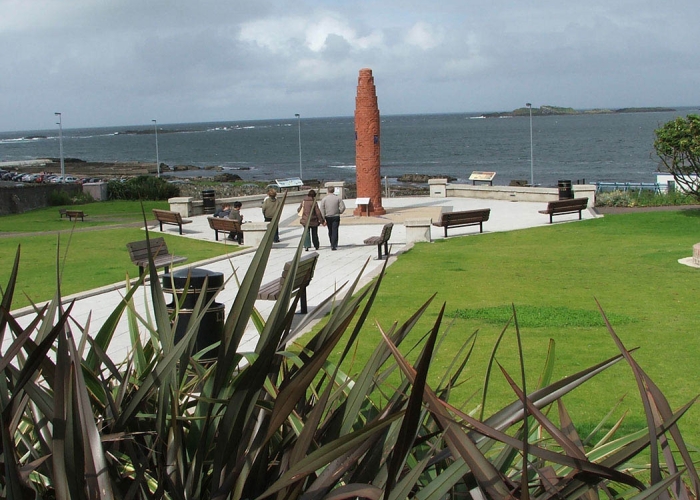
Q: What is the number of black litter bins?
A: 3